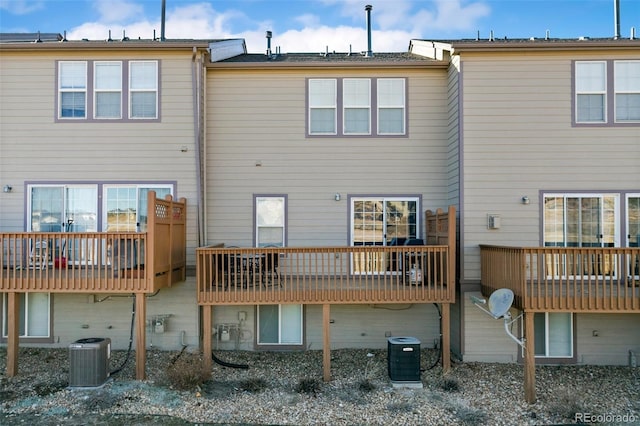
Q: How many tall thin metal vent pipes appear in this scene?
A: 3